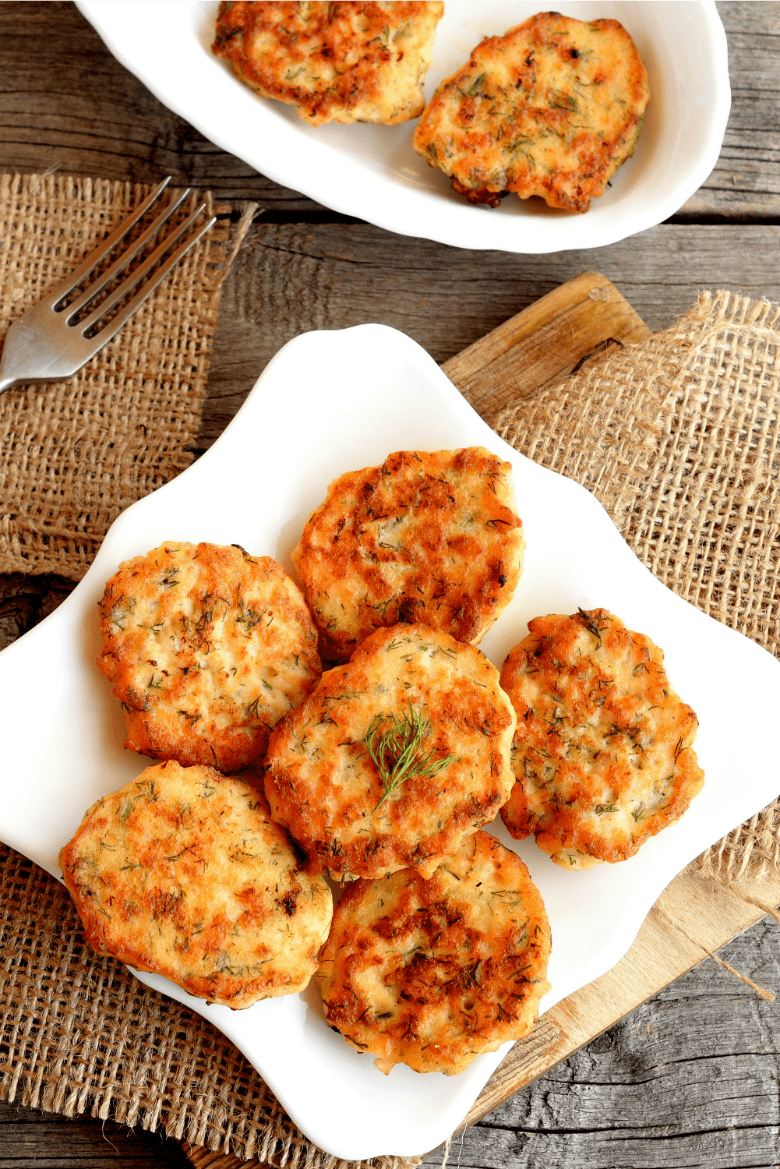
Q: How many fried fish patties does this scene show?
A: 8